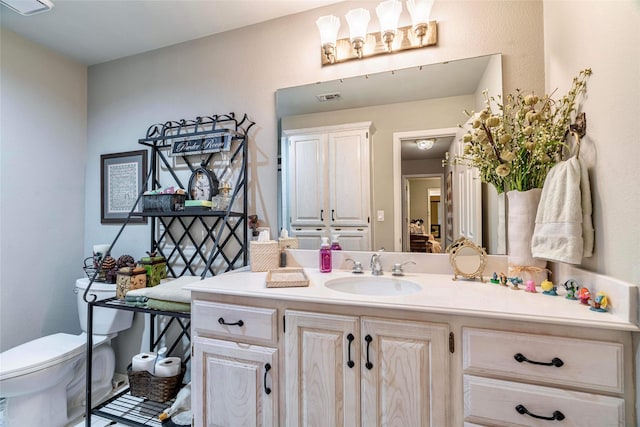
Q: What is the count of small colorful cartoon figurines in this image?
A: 8